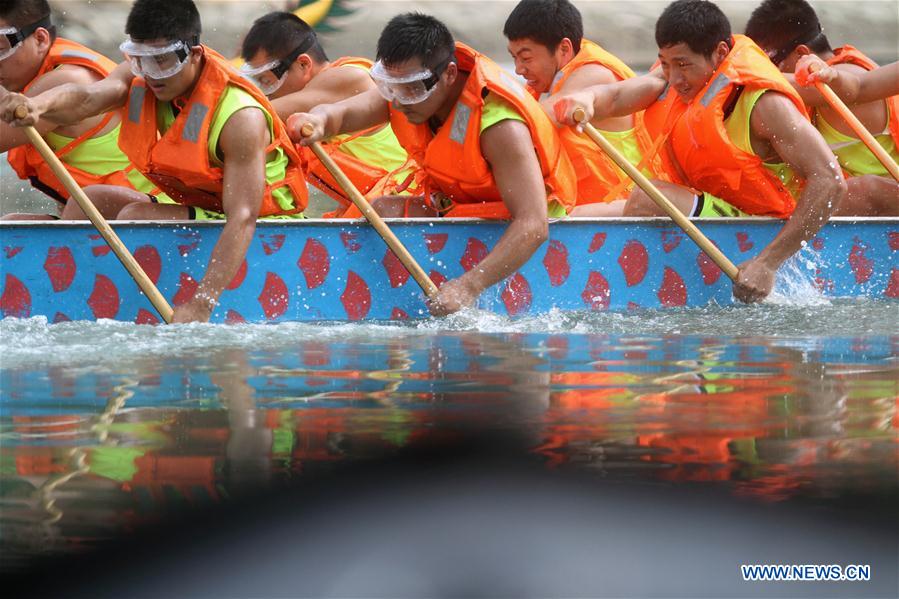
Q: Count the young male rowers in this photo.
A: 7